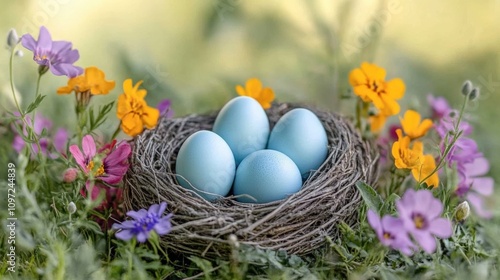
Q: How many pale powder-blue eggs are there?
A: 4